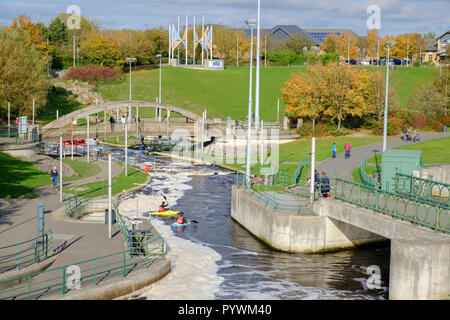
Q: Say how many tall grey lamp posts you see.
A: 5